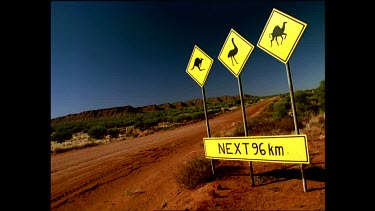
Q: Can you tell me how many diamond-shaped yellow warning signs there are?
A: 3